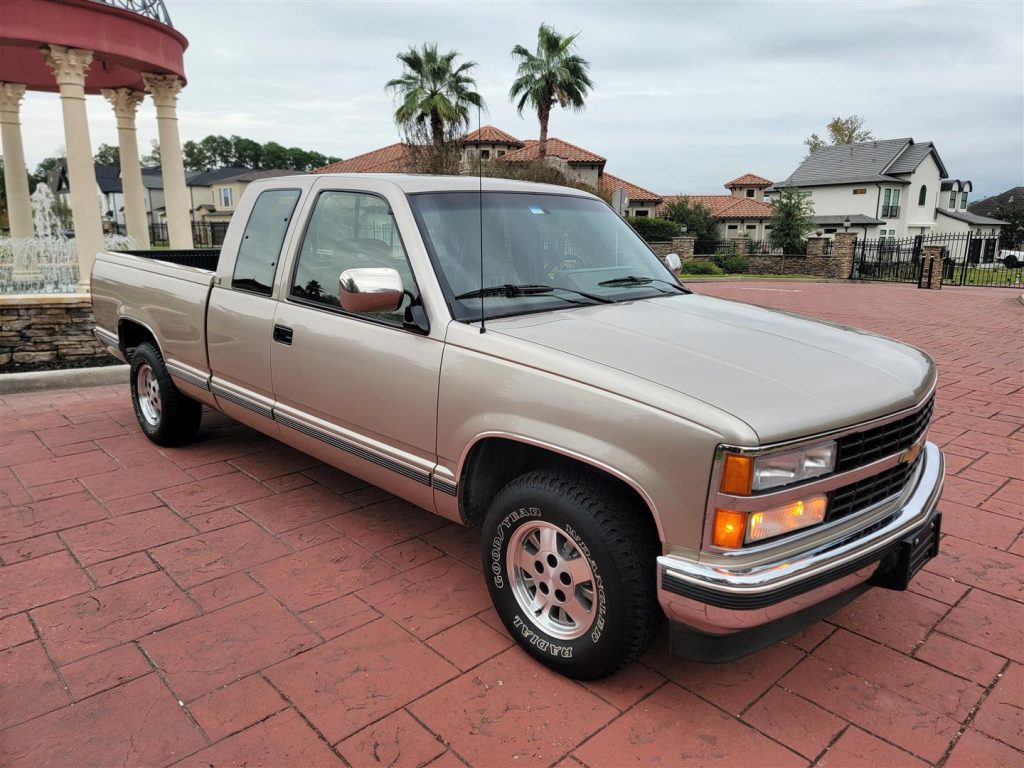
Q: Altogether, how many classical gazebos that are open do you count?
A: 1